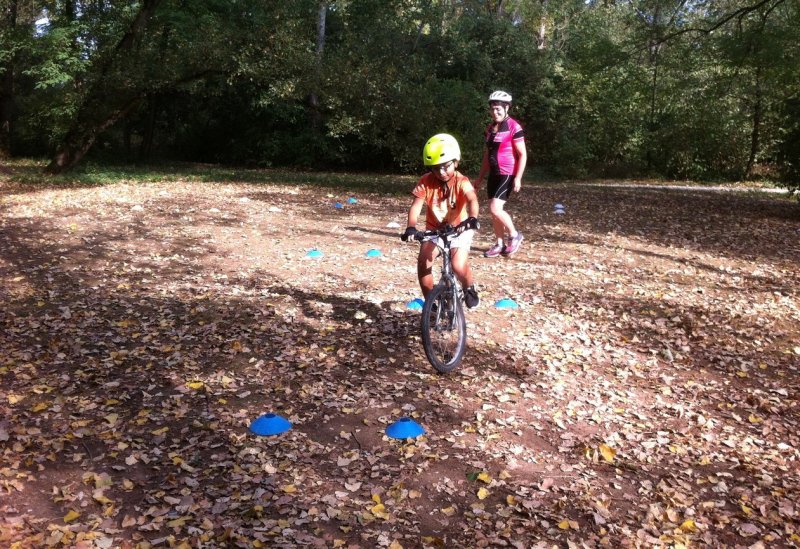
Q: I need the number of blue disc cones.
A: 8